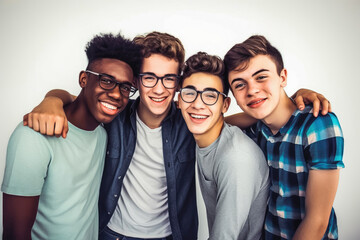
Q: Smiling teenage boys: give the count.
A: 4